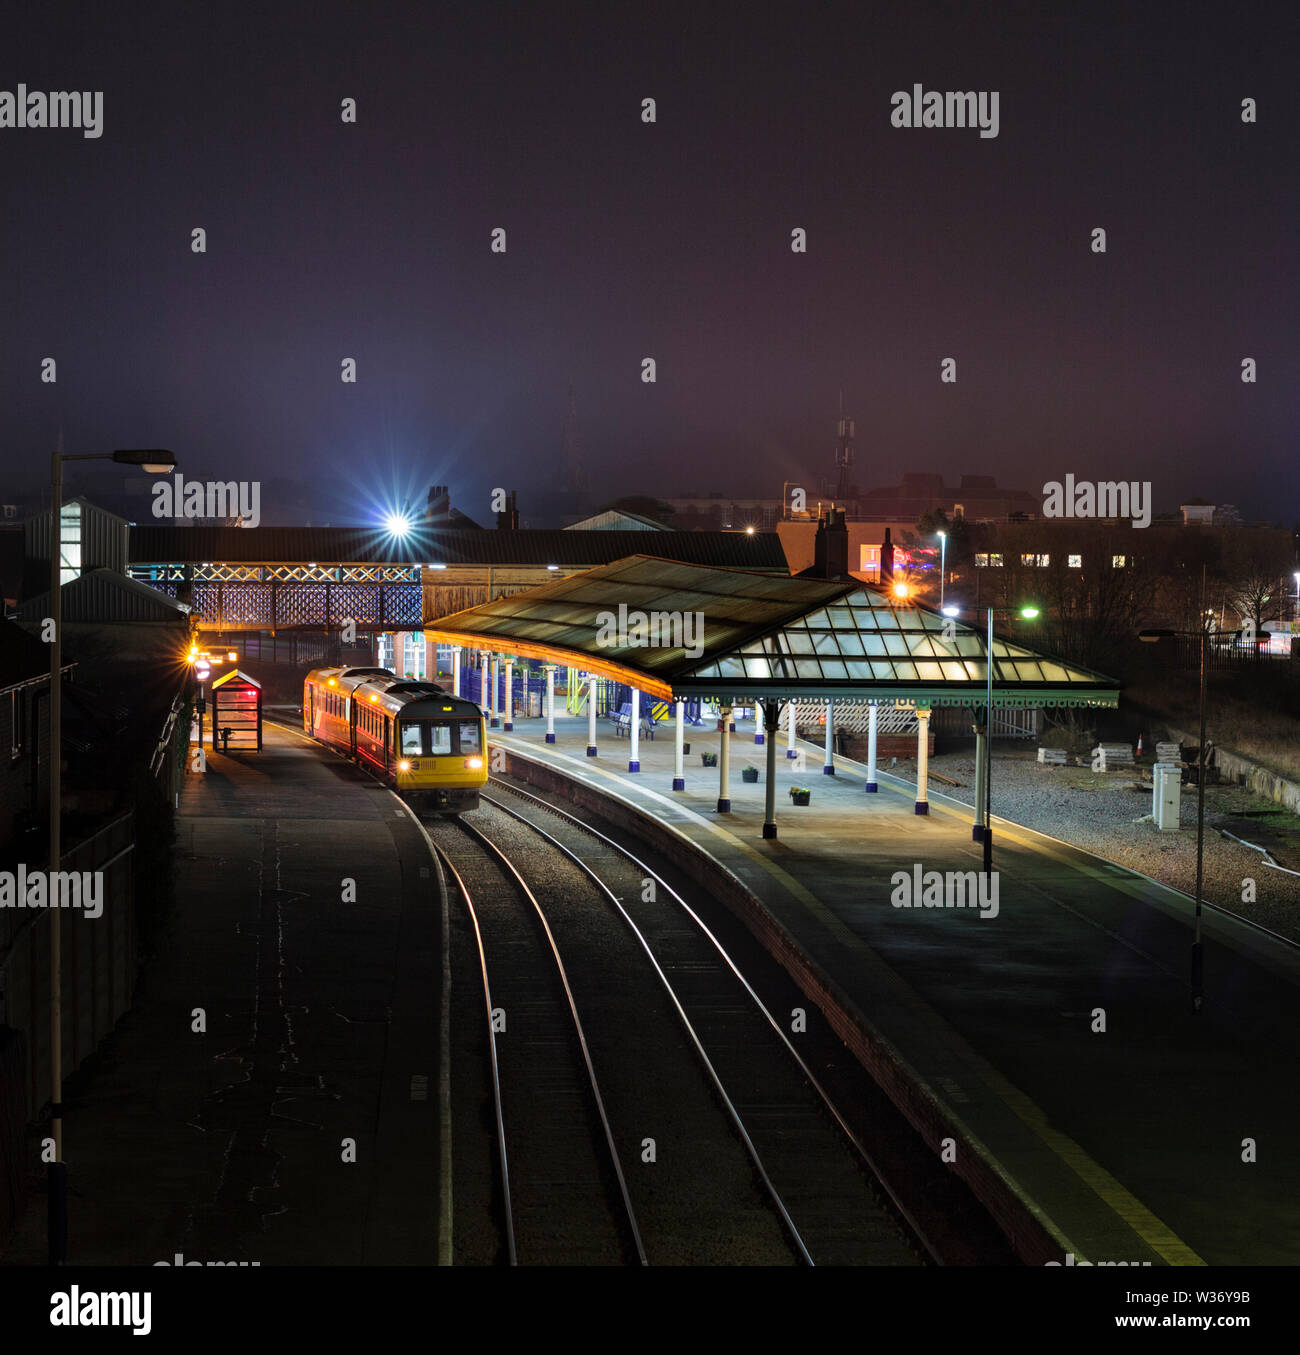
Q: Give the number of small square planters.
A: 4